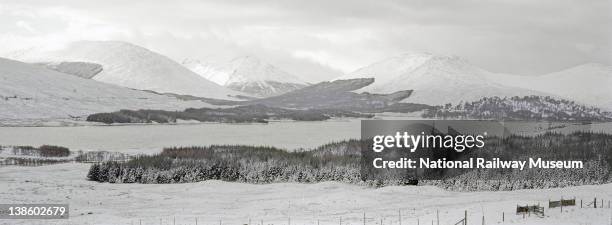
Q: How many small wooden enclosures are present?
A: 2